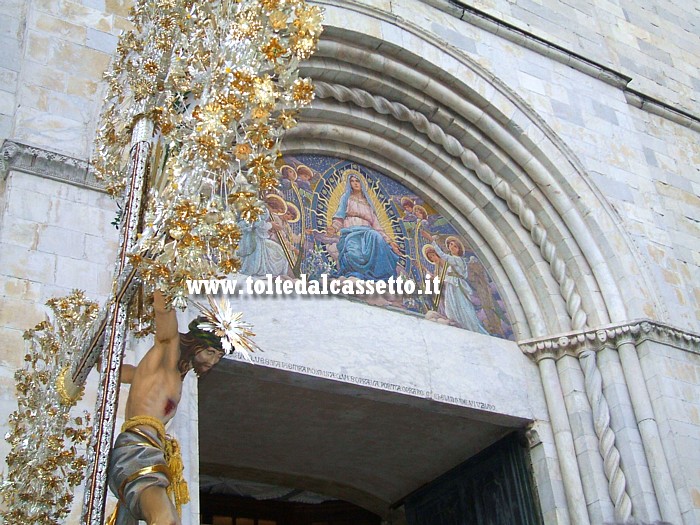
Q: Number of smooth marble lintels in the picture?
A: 1